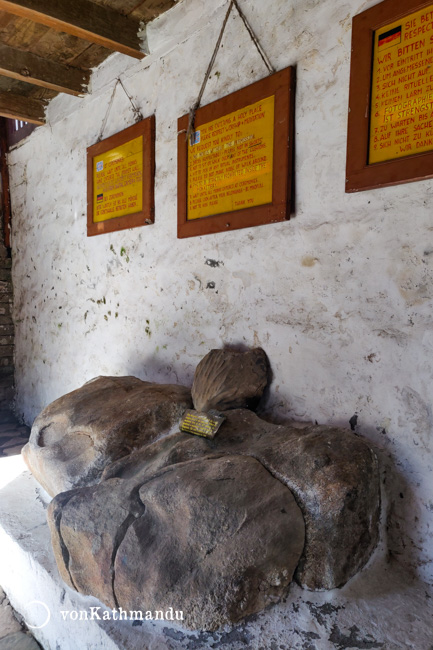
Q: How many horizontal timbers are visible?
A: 3